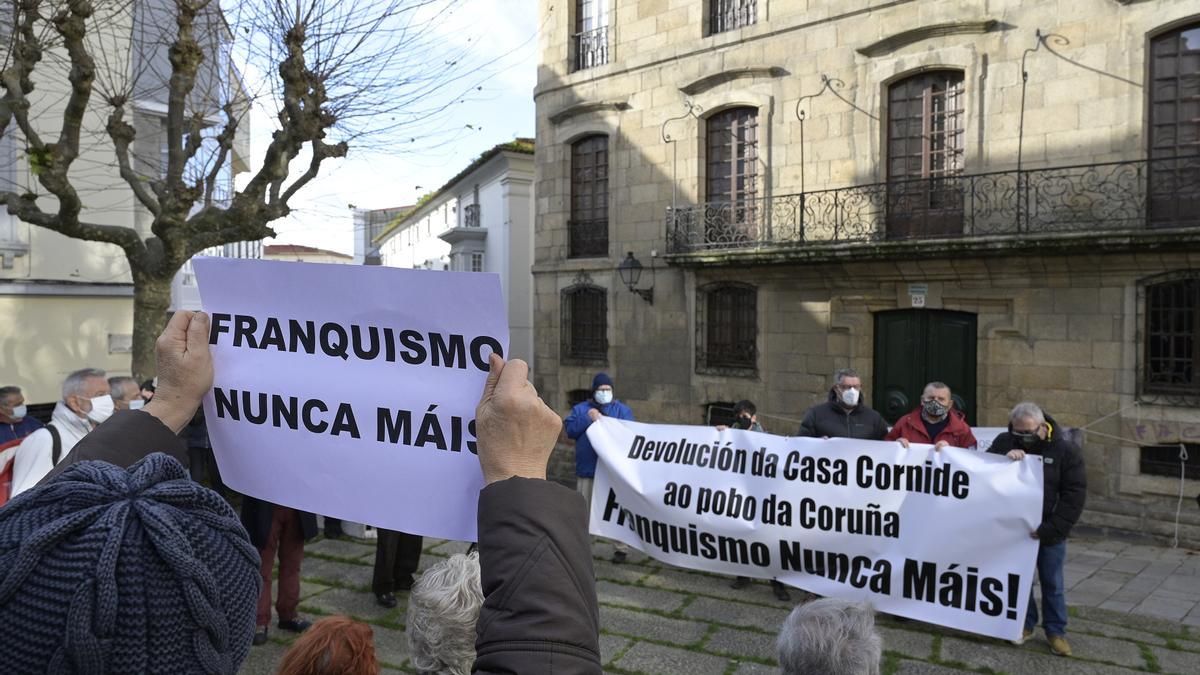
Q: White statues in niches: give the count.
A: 0